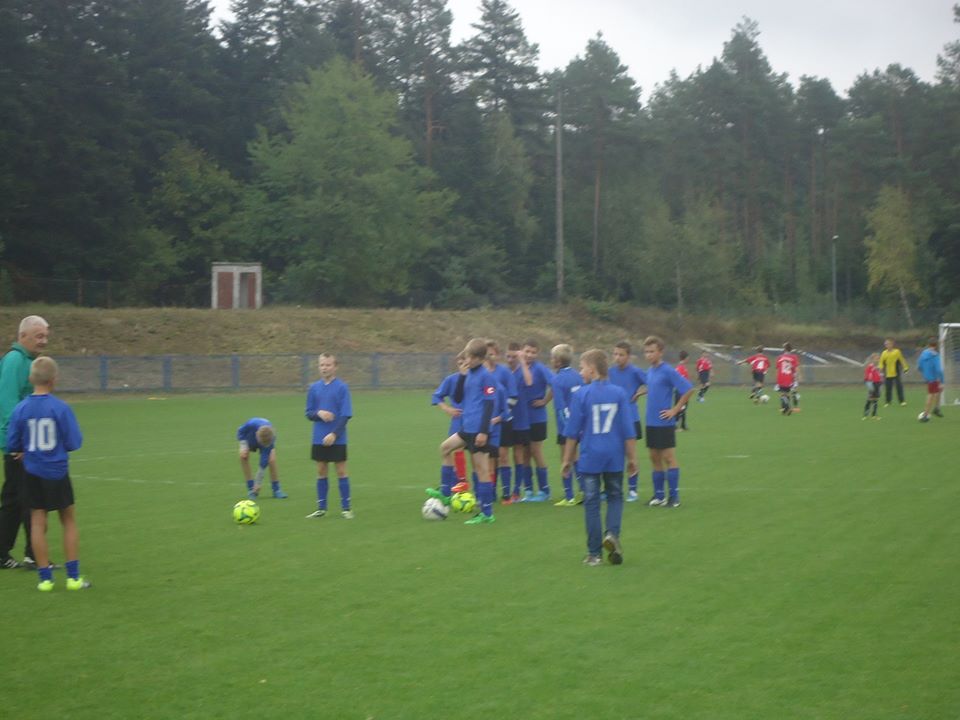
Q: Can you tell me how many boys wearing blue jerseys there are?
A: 12